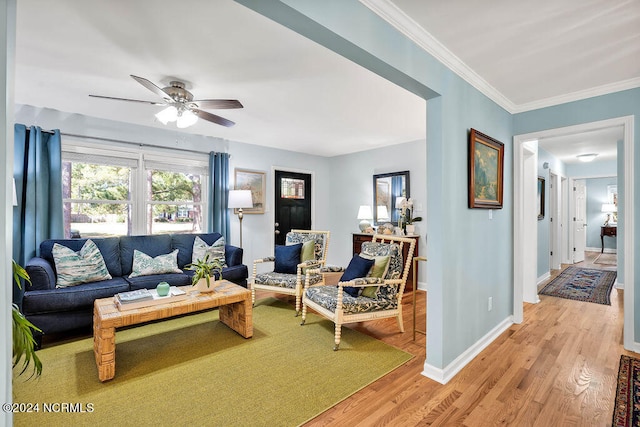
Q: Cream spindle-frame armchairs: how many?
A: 2